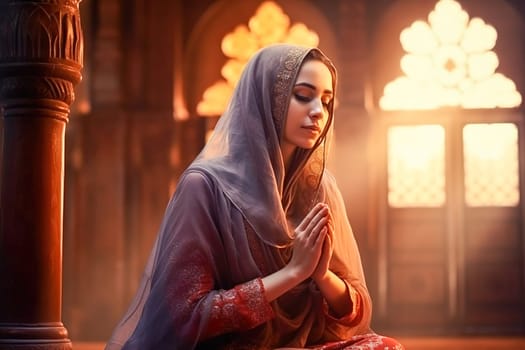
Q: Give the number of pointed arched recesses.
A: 2